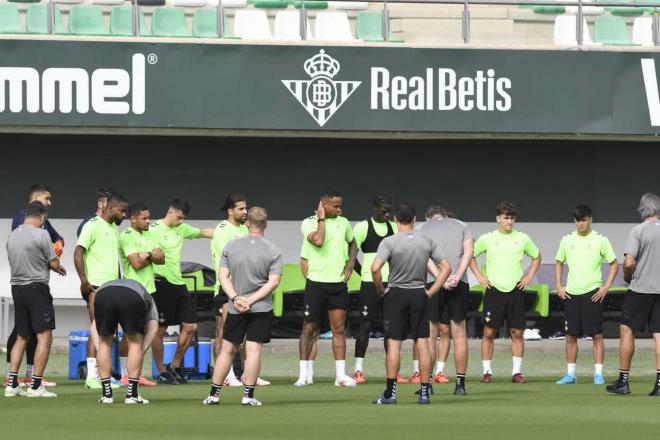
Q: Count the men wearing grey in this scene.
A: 6